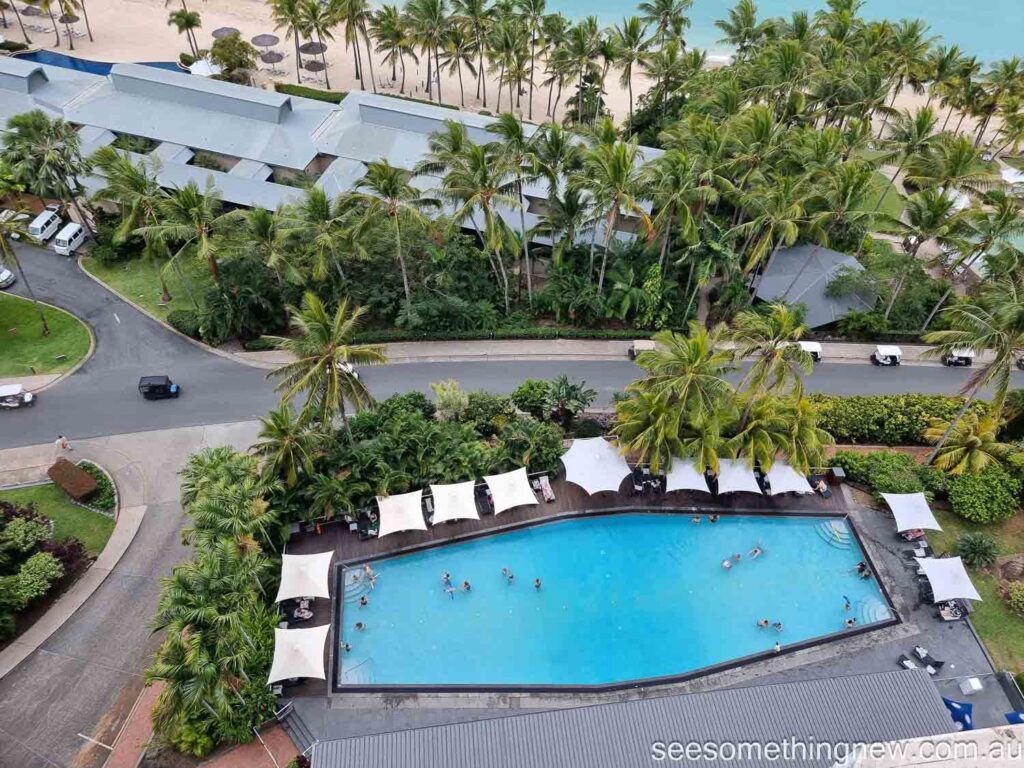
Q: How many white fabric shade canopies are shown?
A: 11